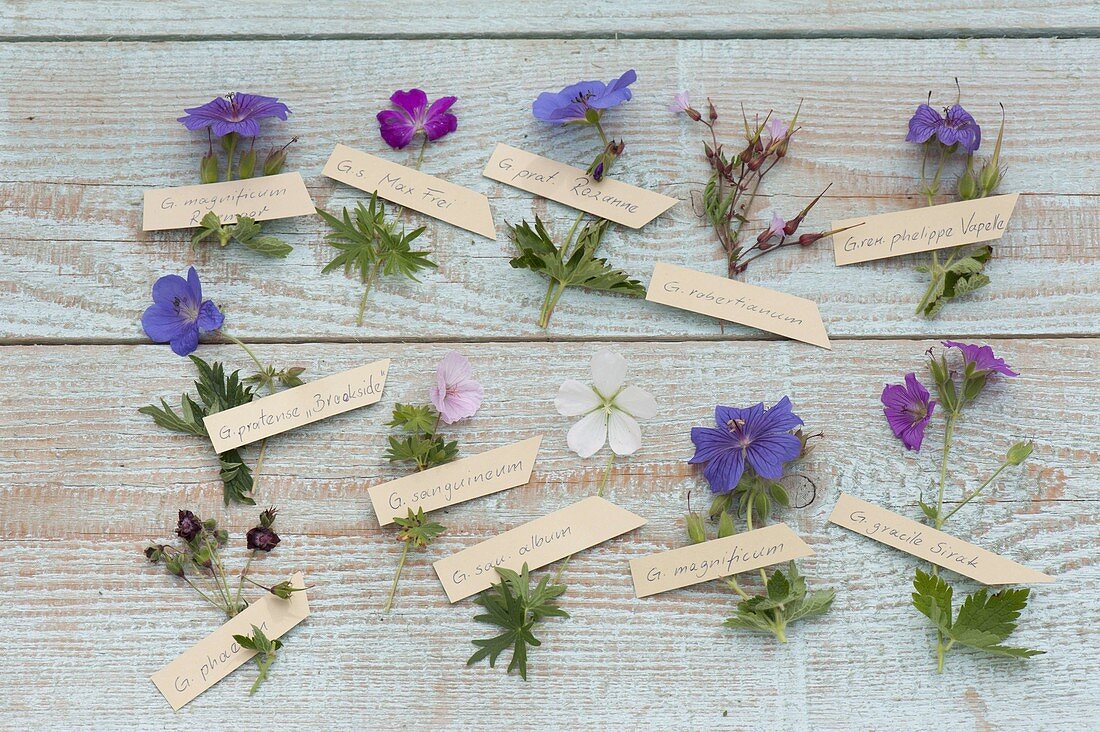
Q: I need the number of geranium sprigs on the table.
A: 11